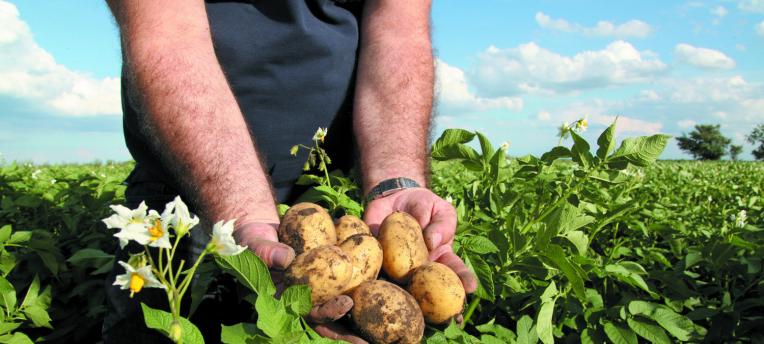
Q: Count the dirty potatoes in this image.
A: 7